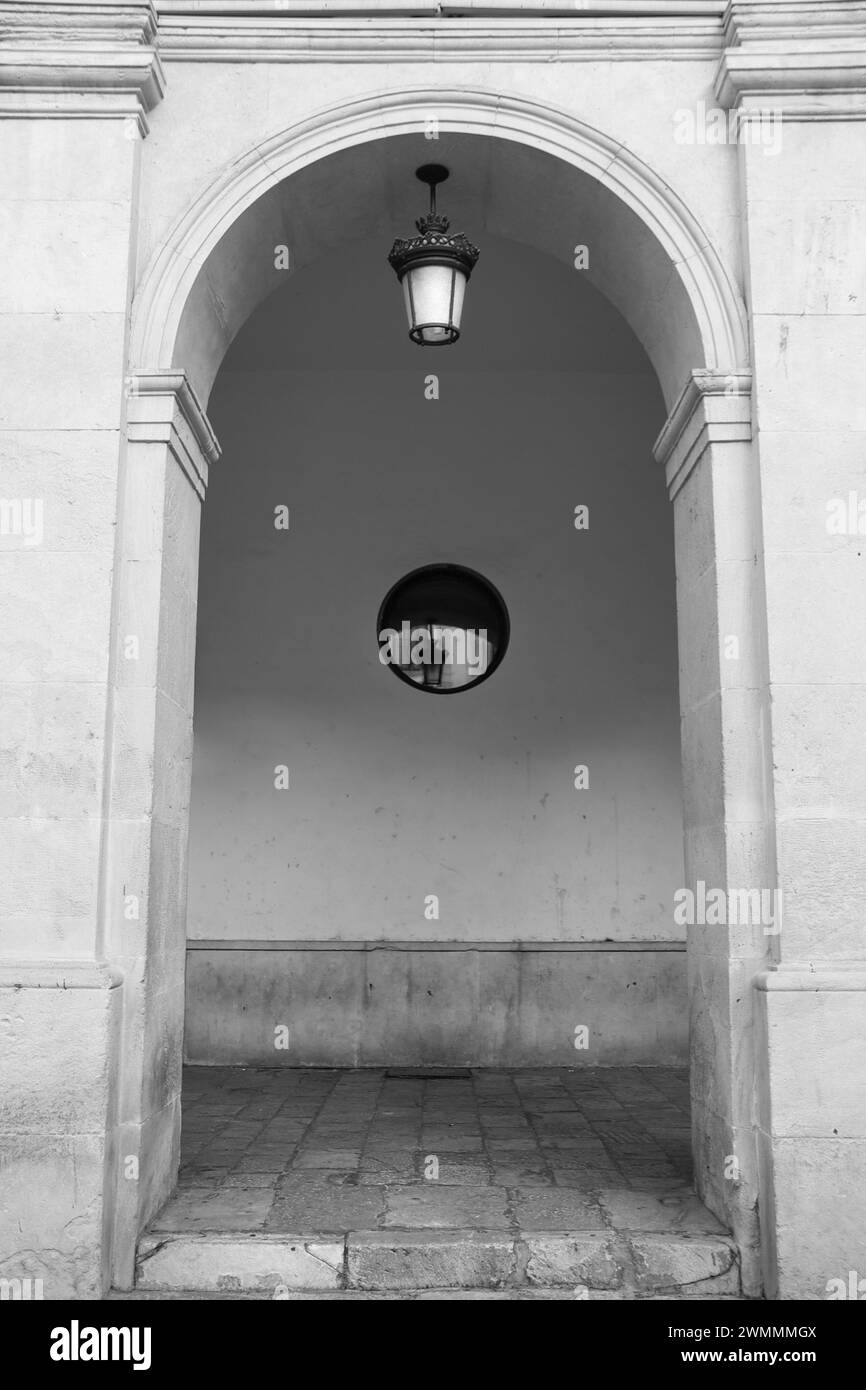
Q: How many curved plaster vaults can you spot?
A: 1